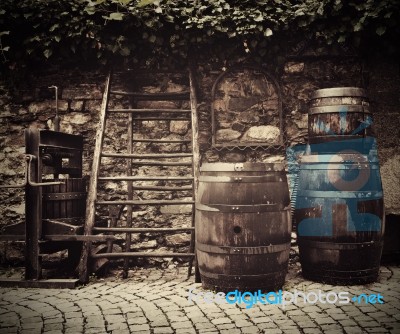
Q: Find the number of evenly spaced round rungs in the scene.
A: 11